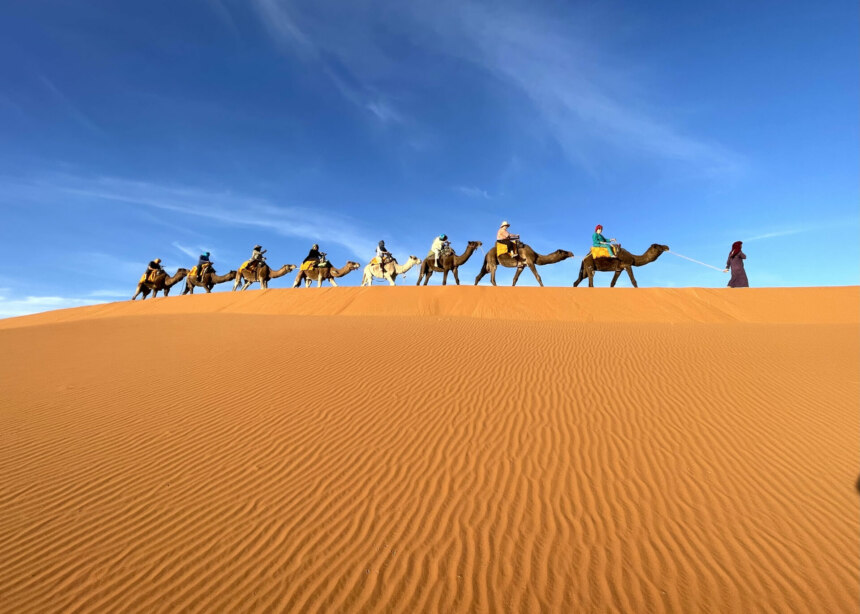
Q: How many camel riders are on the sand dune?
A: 8